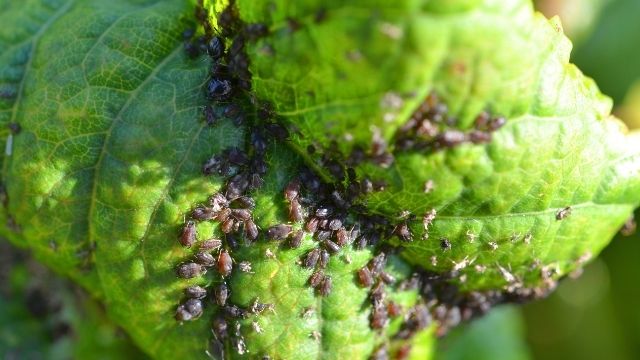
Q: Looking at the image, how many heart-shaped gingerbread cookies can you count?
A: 0